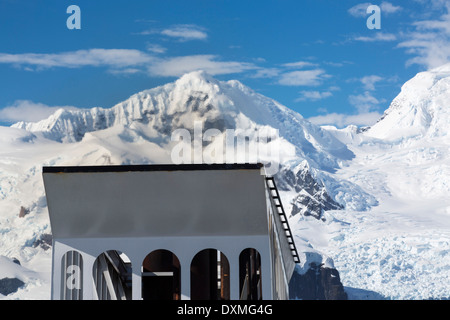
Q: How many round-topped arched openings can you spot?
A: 5